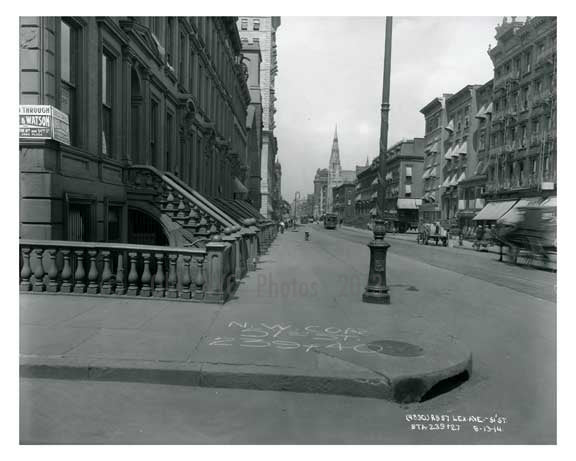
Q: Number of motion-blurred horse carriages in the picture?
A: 1